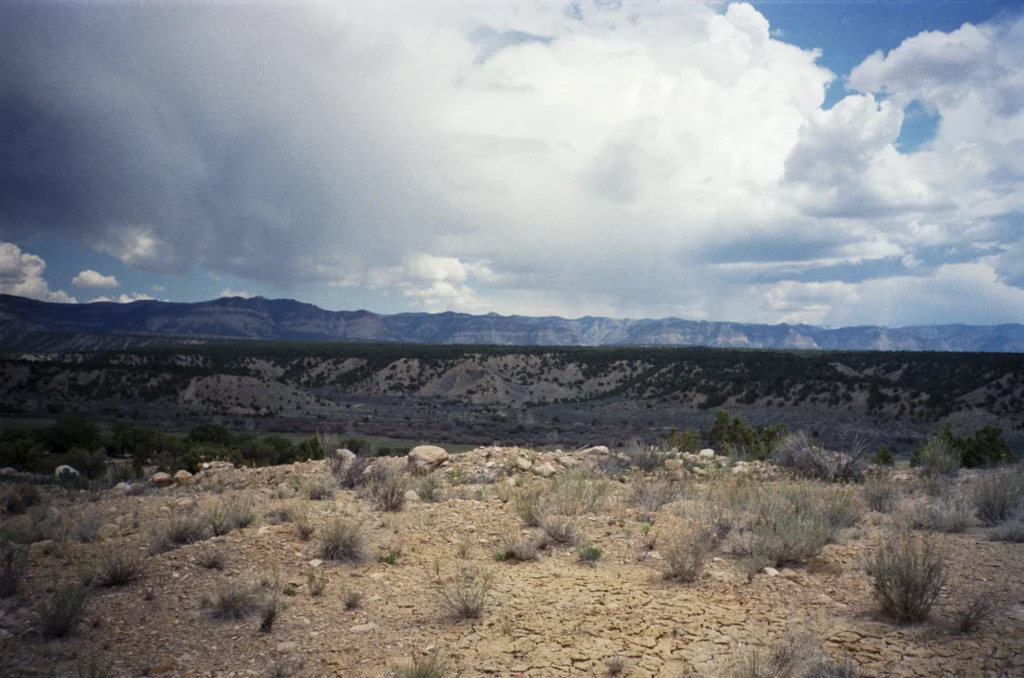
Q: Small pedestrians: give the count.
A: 0